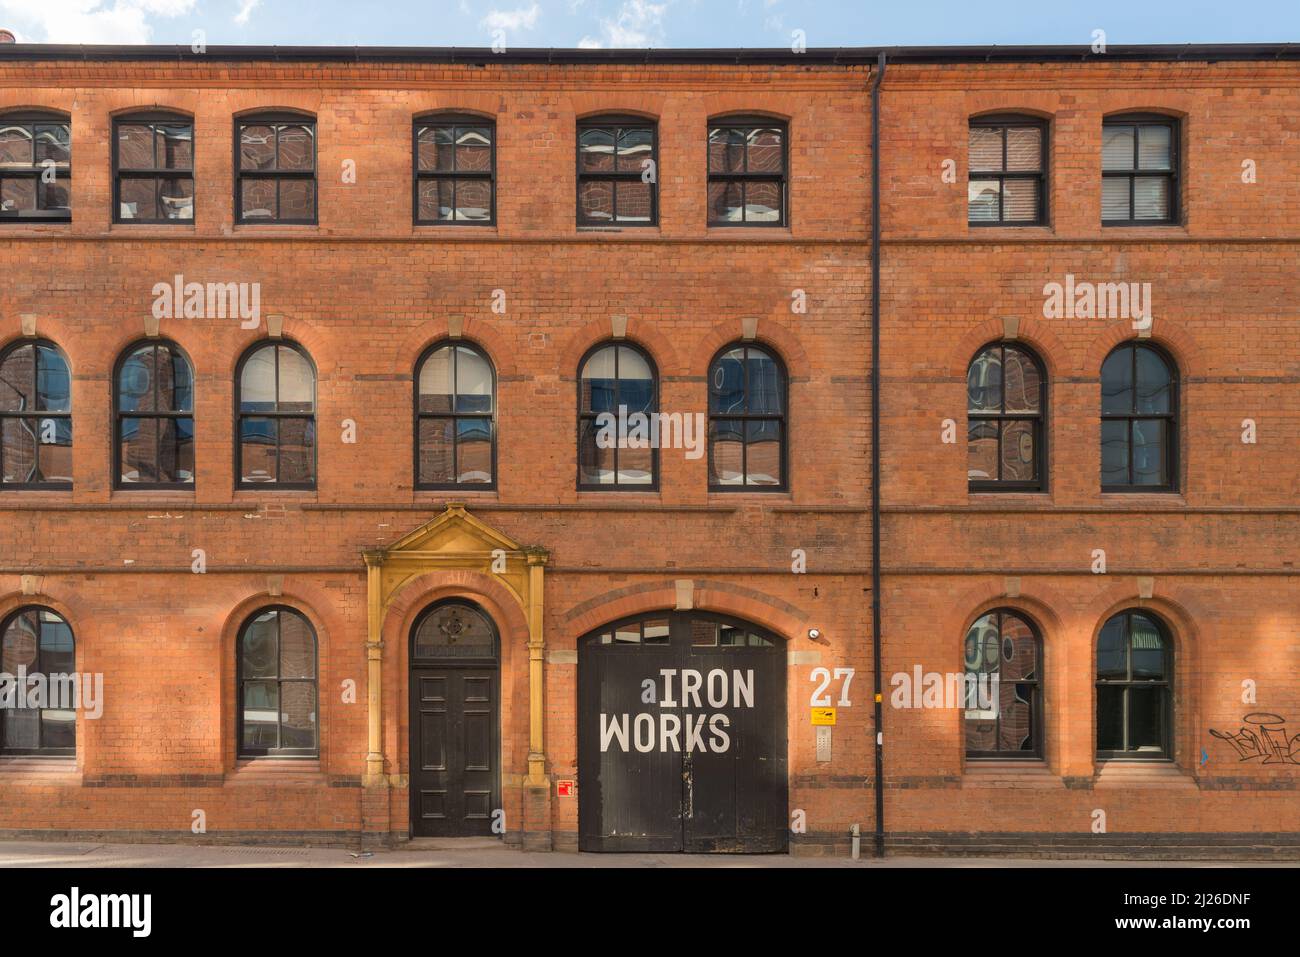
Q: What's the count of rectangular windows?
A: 8